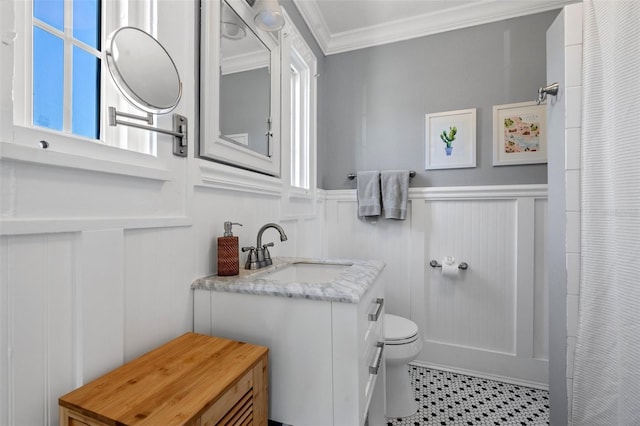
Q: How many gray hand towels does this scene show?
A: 2